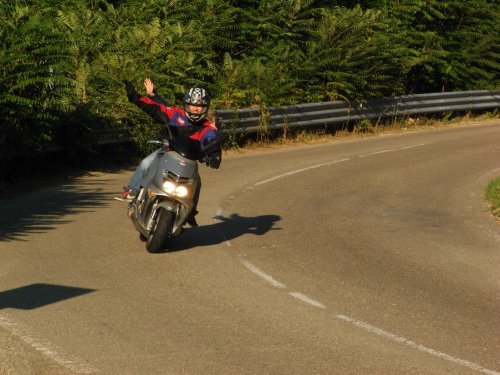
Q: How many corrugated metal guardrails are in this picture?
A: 1